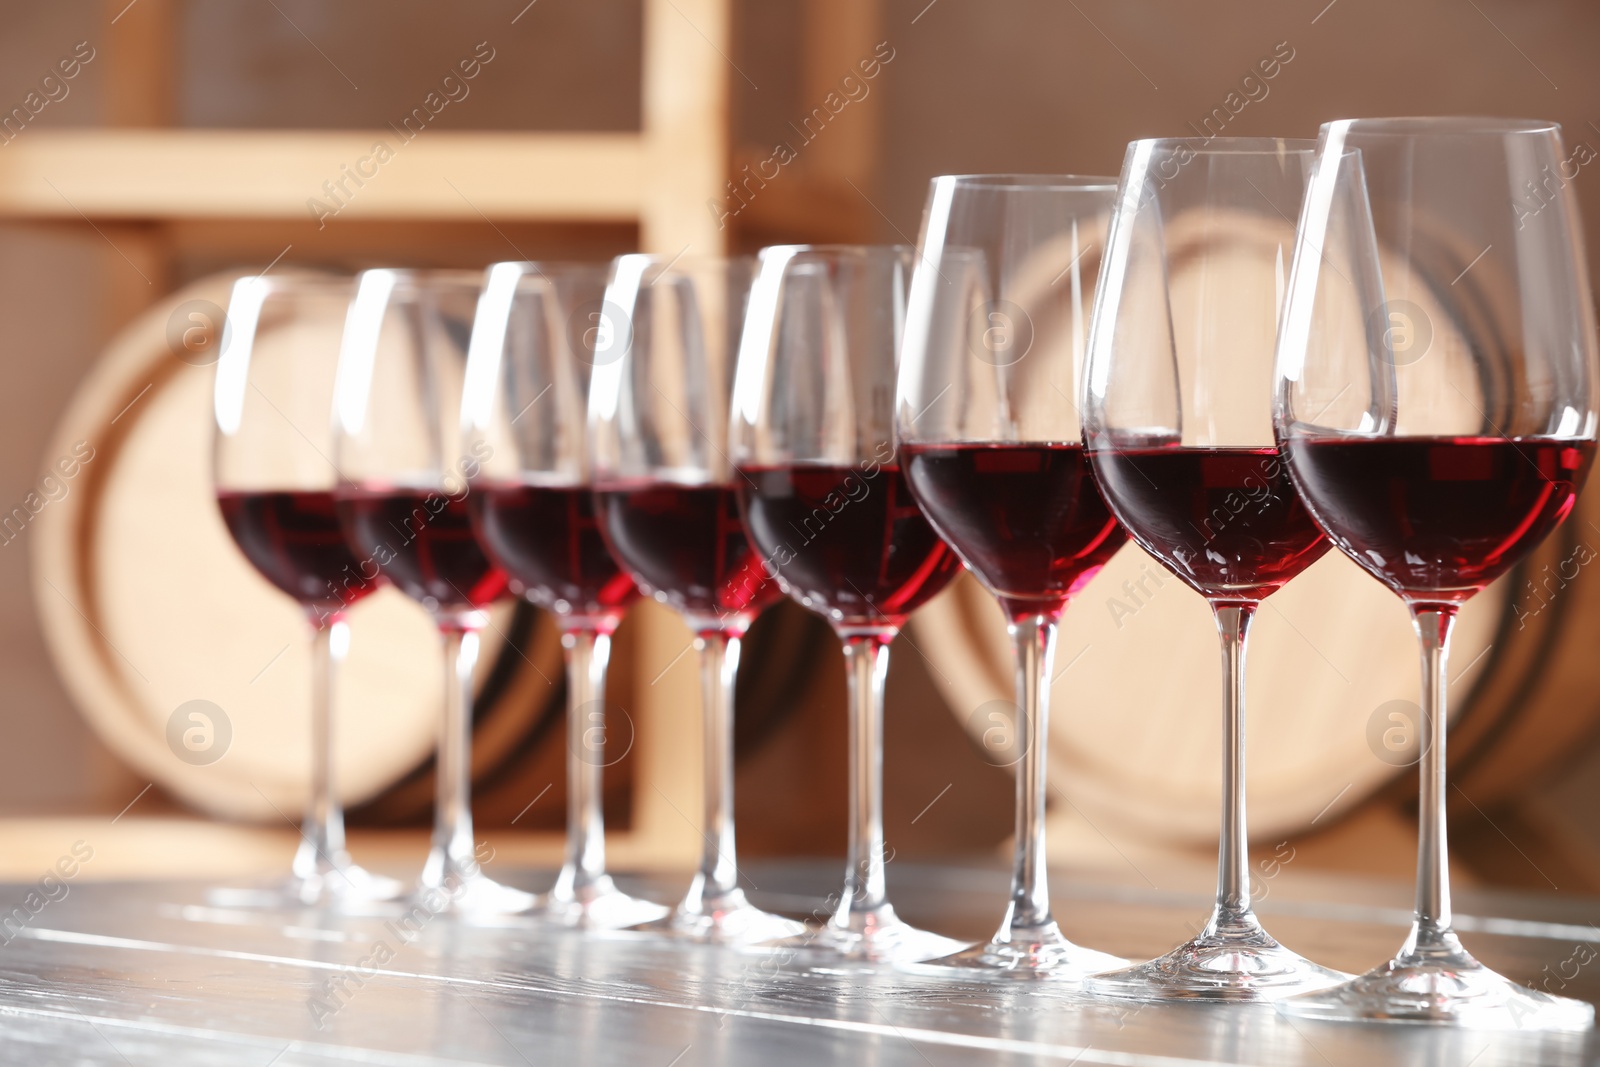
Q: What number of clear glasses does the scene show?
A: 8